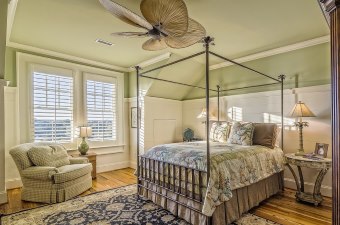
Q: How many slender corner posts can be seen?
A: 4